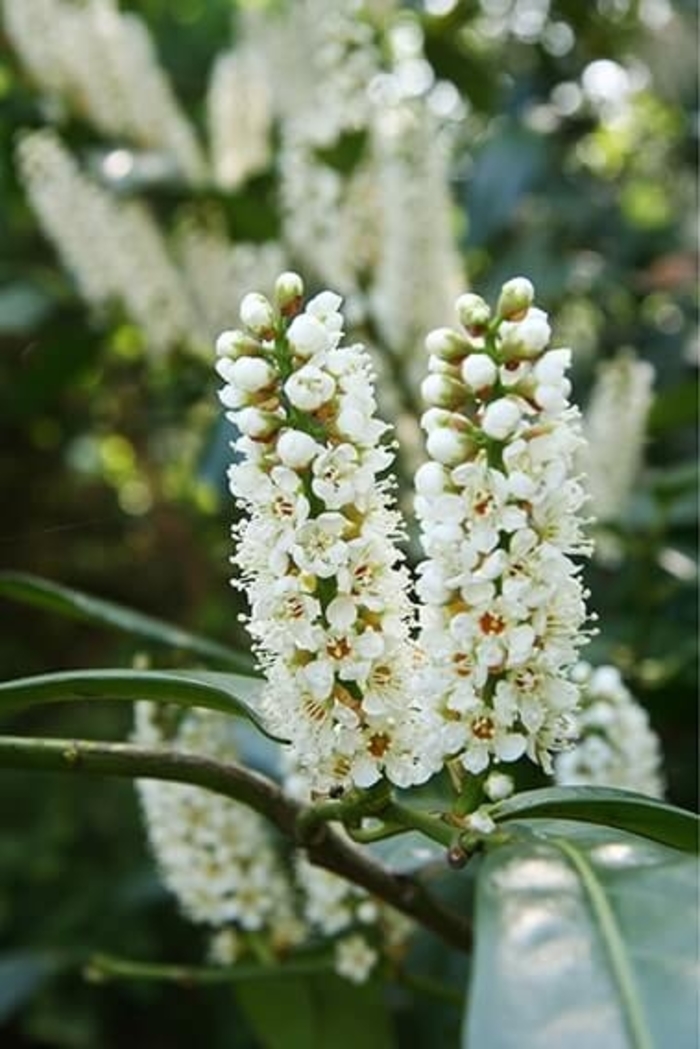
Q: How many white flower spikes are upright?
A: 2